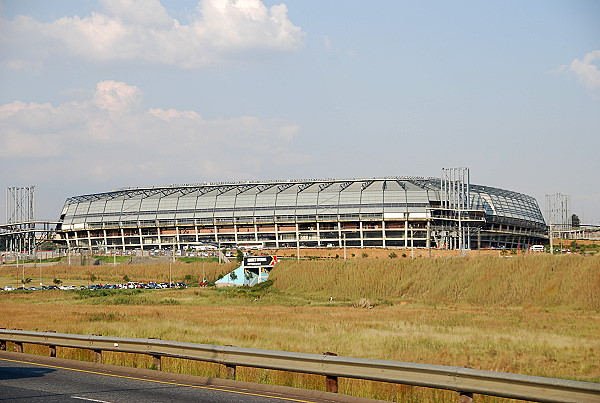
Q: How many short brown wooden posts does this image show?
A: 8